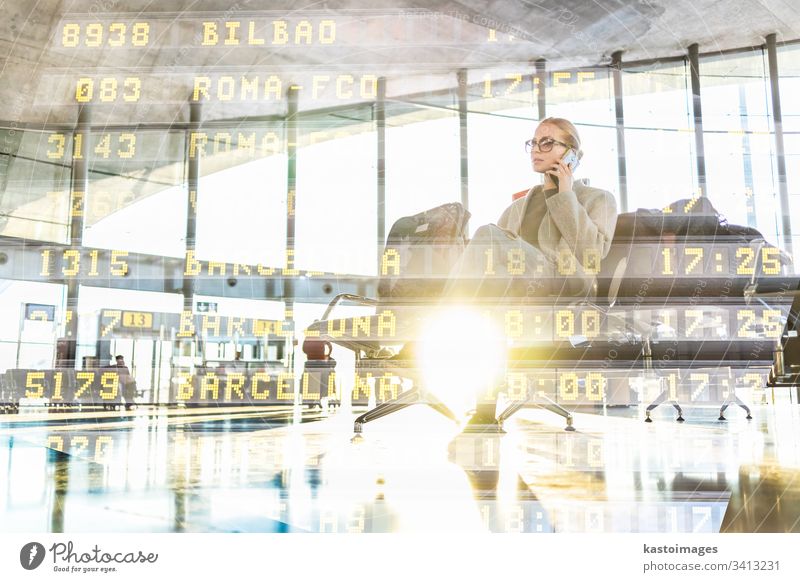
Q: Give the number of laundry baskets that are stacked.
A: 0